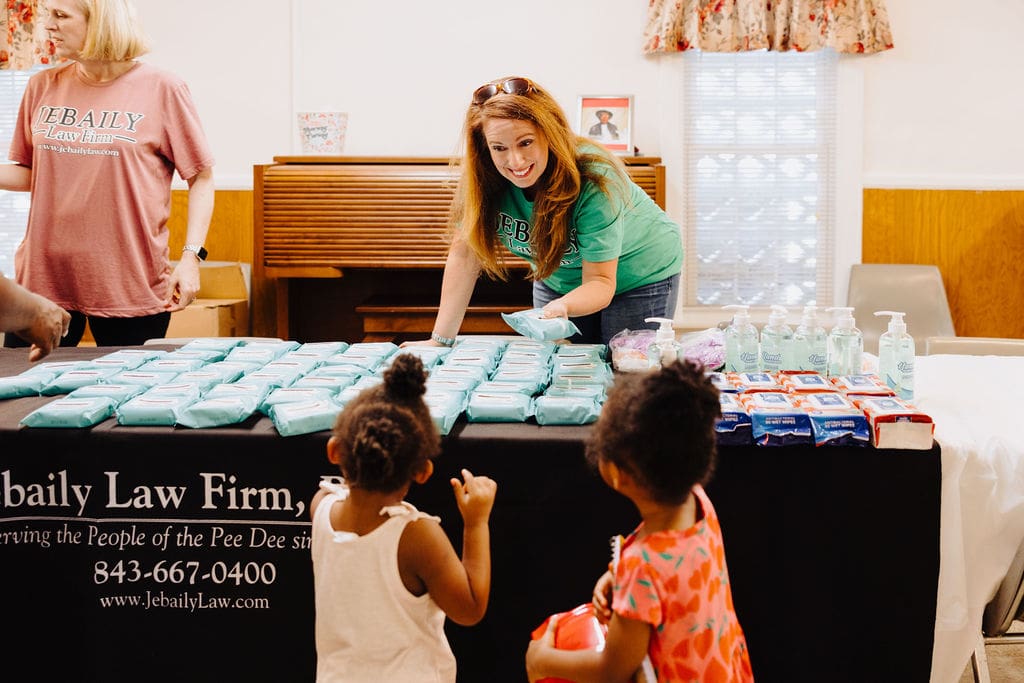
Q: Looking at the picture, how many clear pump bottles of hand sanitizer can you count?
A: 6